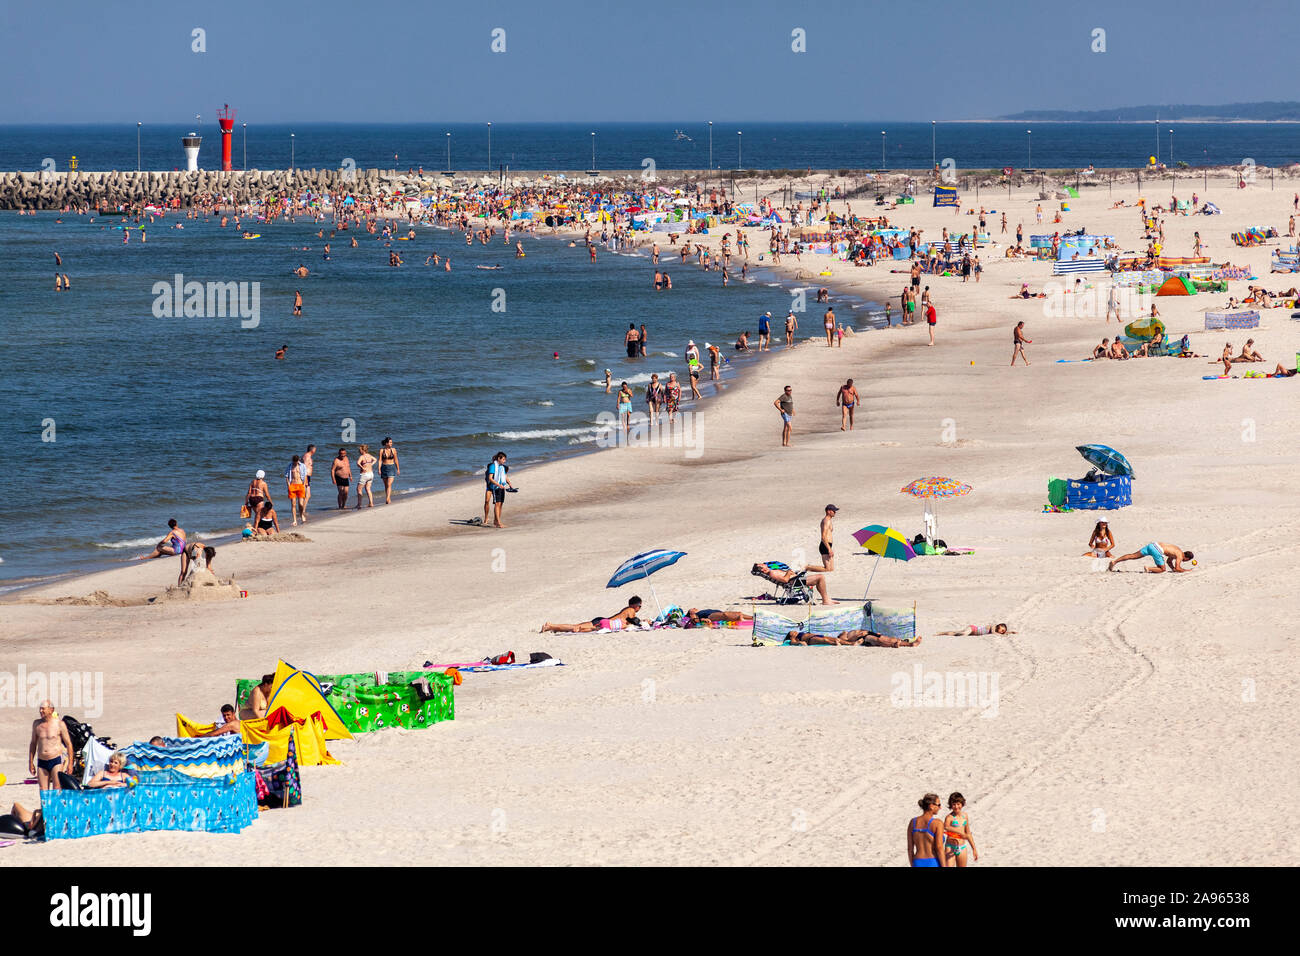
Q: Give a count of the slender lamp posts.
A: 13